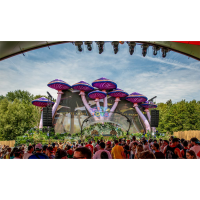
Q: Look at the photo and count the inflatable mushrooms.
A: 8